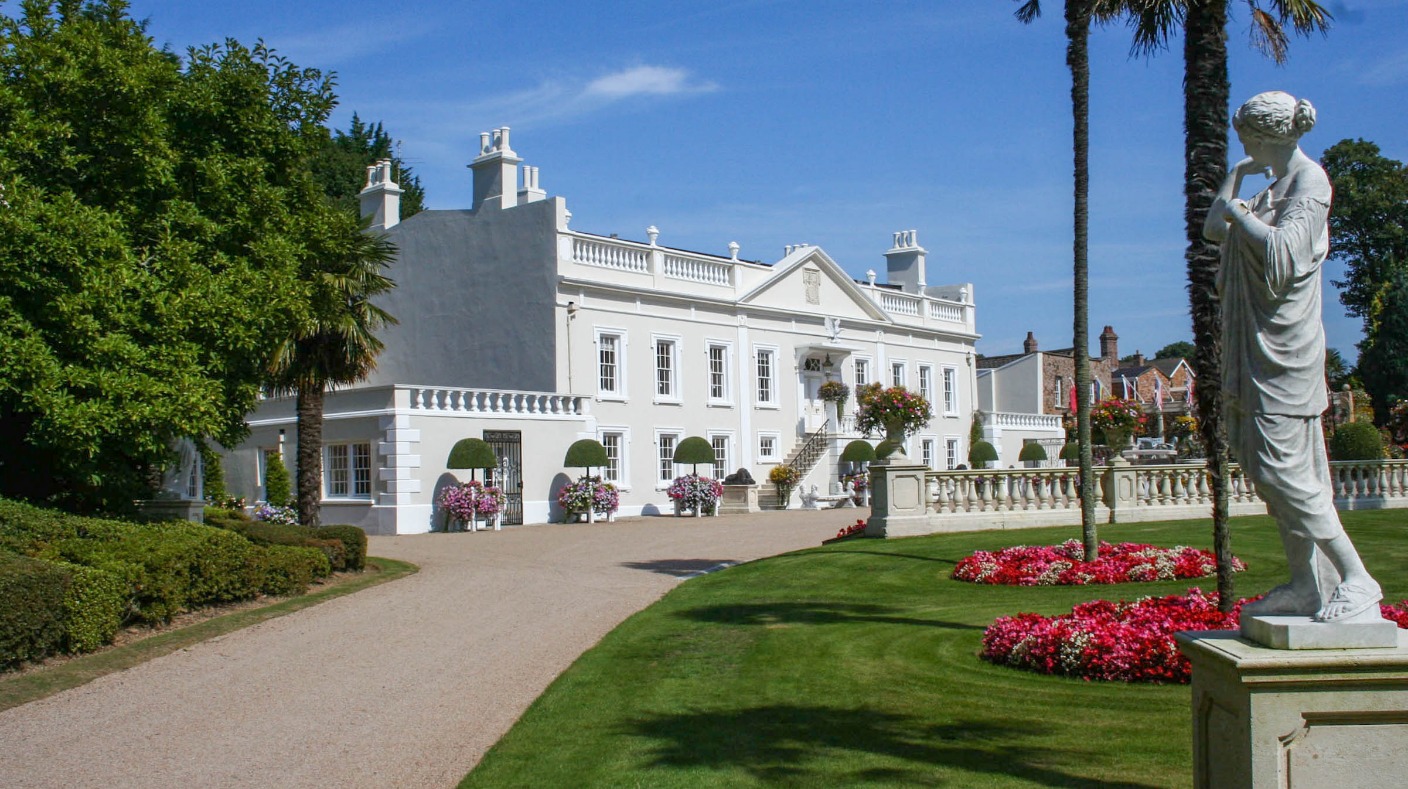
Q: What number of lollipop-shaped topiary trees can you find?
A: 8